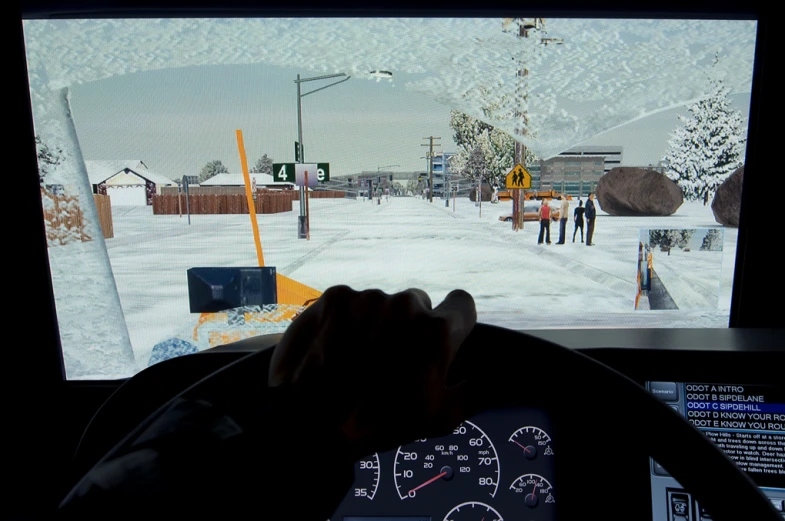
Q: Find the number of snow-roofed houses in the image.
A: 2